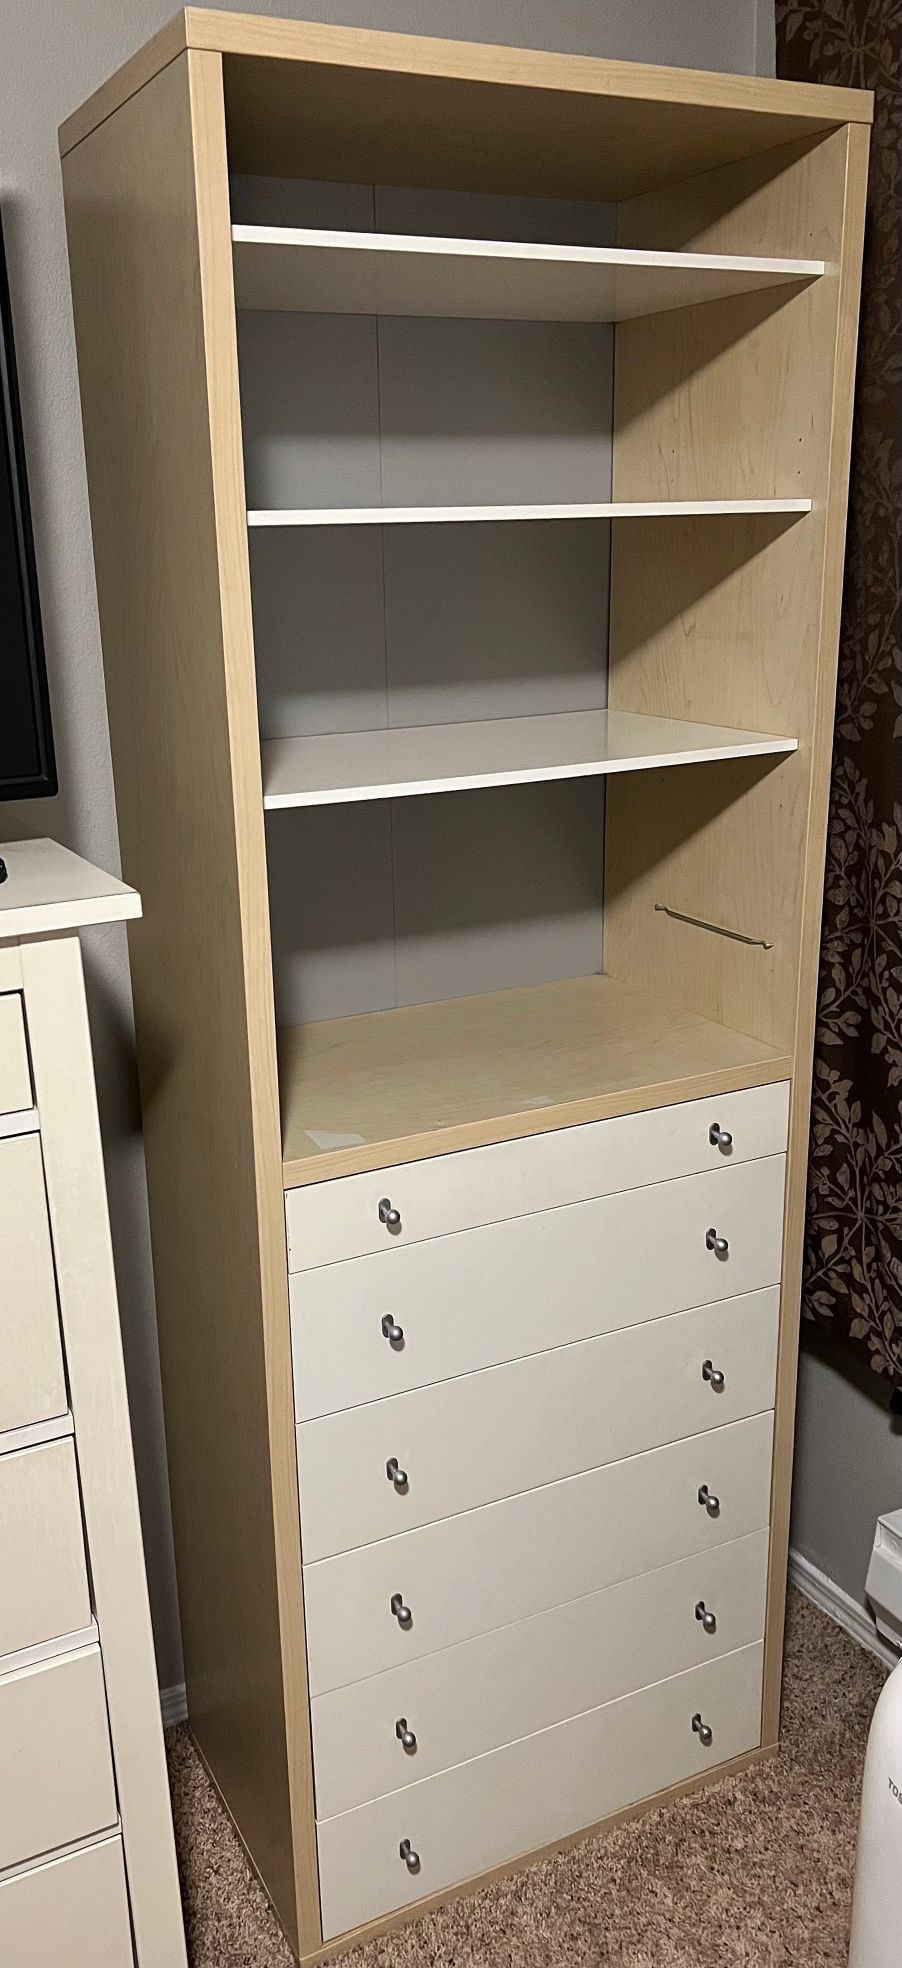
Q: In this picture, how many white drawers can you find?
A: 11